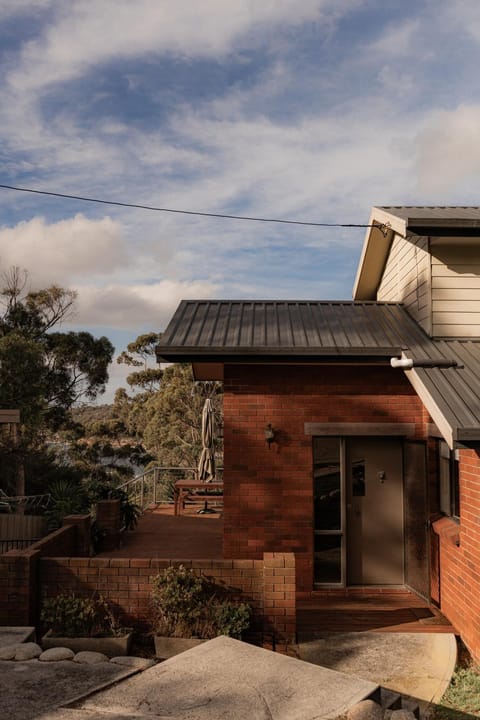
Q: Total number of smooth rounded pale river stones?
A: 5